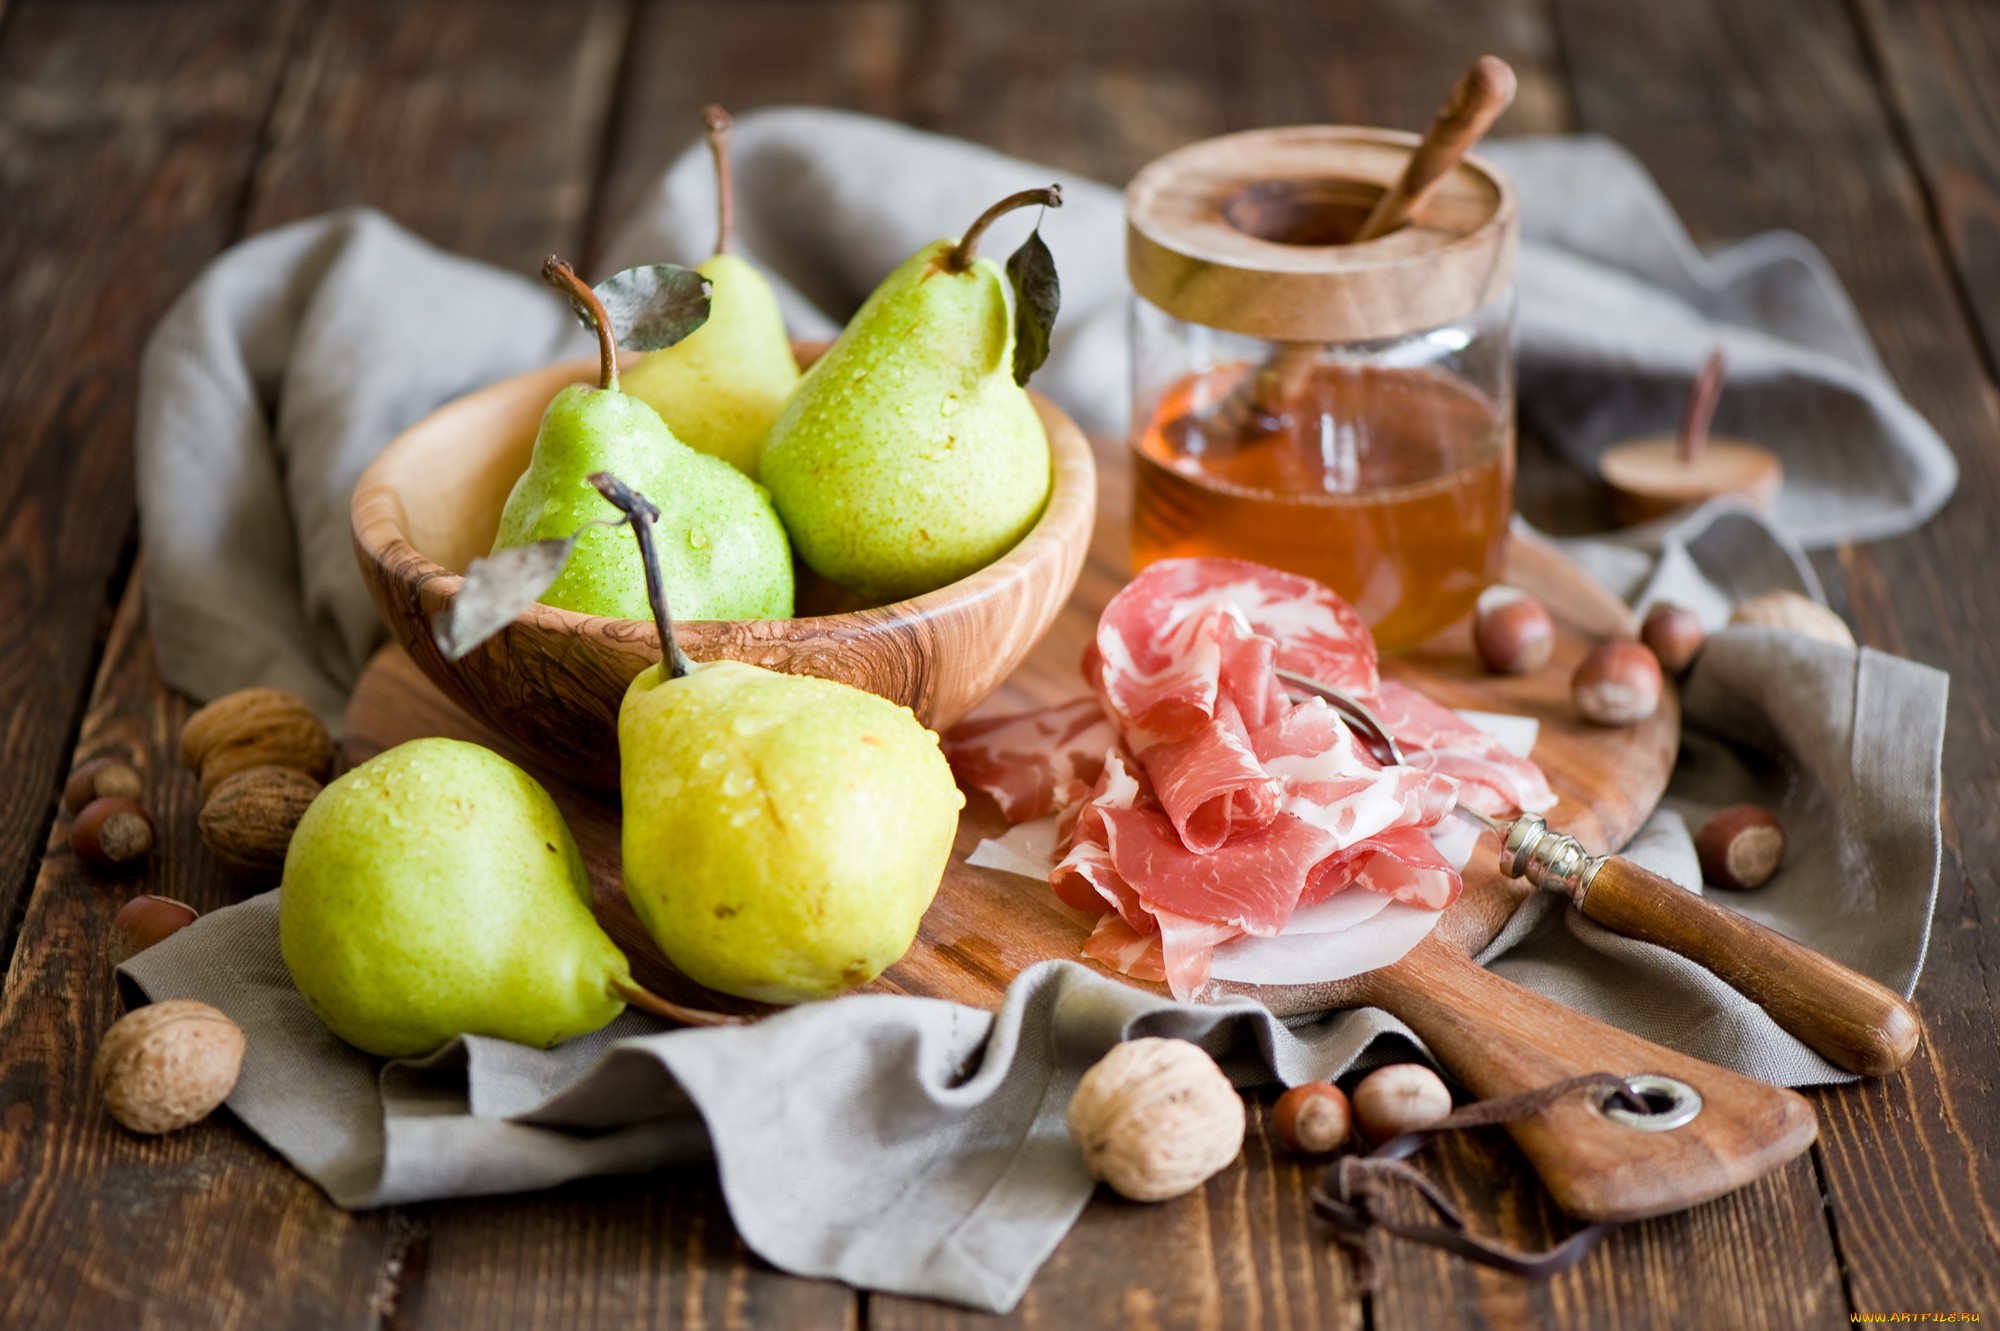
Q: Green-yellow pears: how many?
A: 5